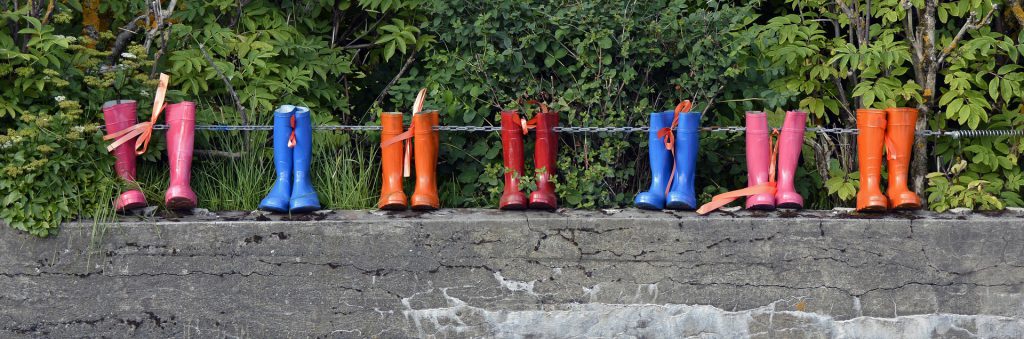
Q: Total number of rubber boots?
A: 14